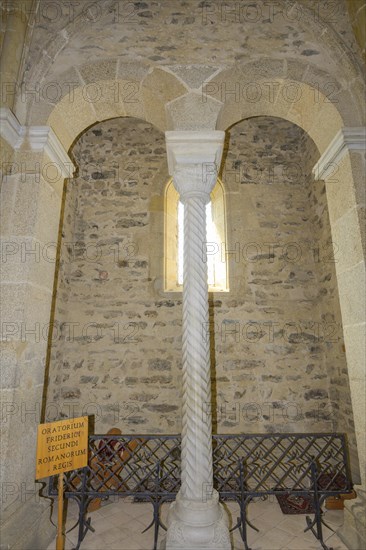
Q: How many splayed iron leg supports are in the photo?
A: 4